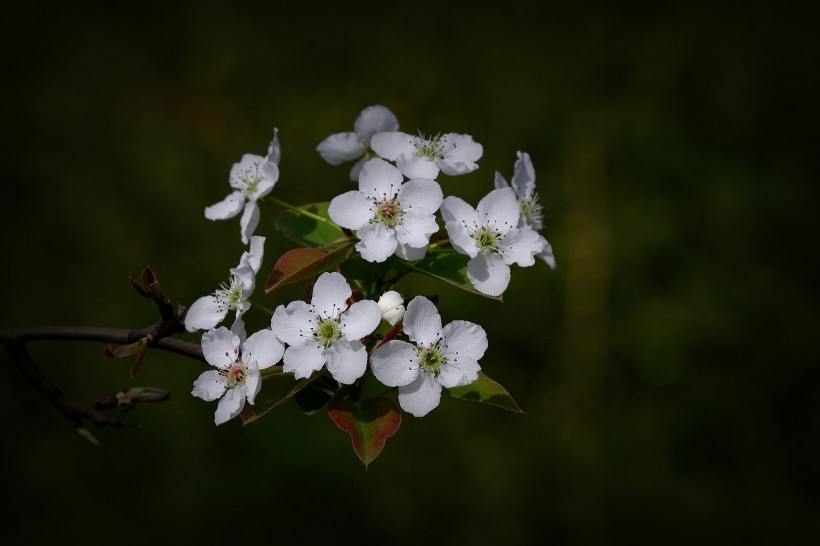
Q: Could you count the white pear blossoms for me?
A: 10